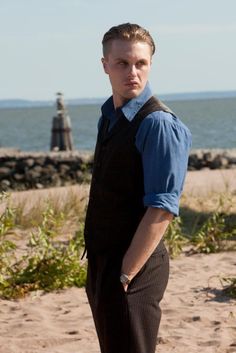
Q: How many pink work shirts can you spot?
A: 0